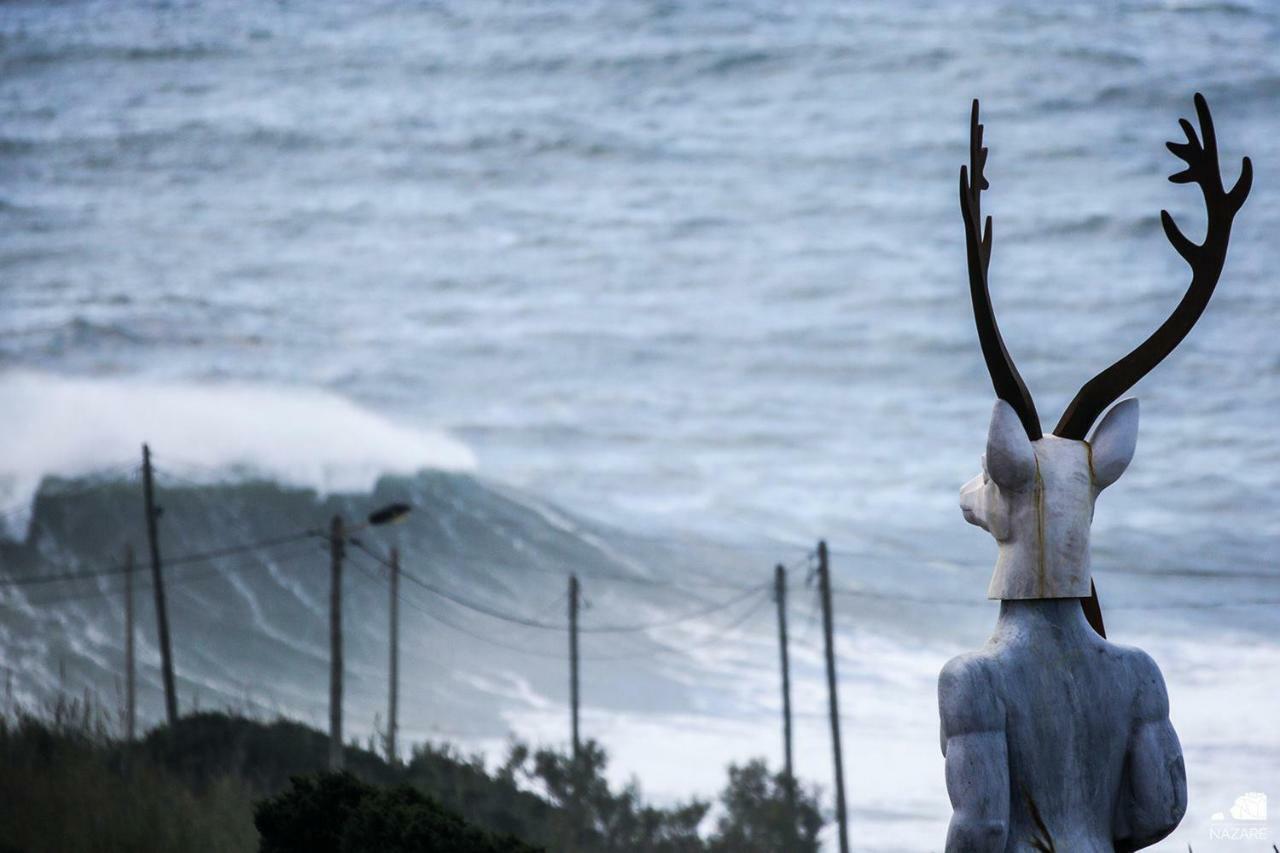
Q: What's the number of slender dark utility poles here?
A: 7